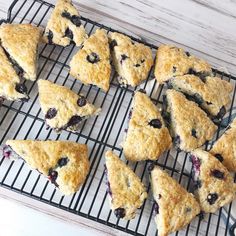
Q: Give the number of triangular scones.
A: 15